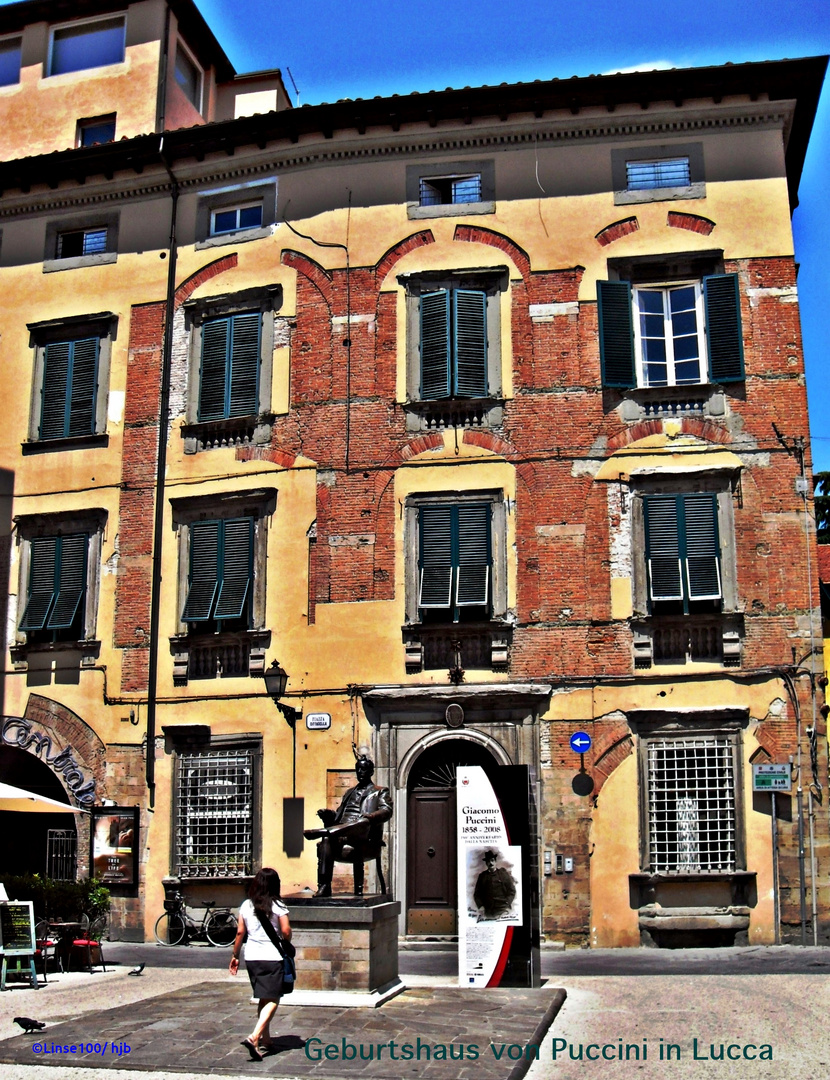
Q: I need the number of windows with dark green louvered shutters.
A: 8